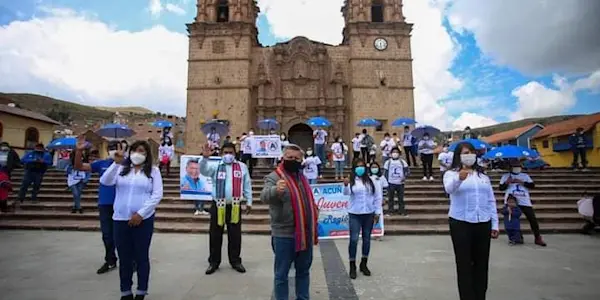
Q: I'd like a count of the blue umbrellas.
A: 11